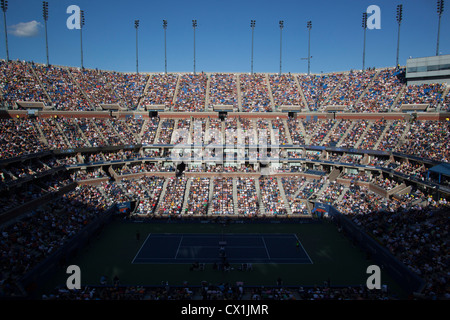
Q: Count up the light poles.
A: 12